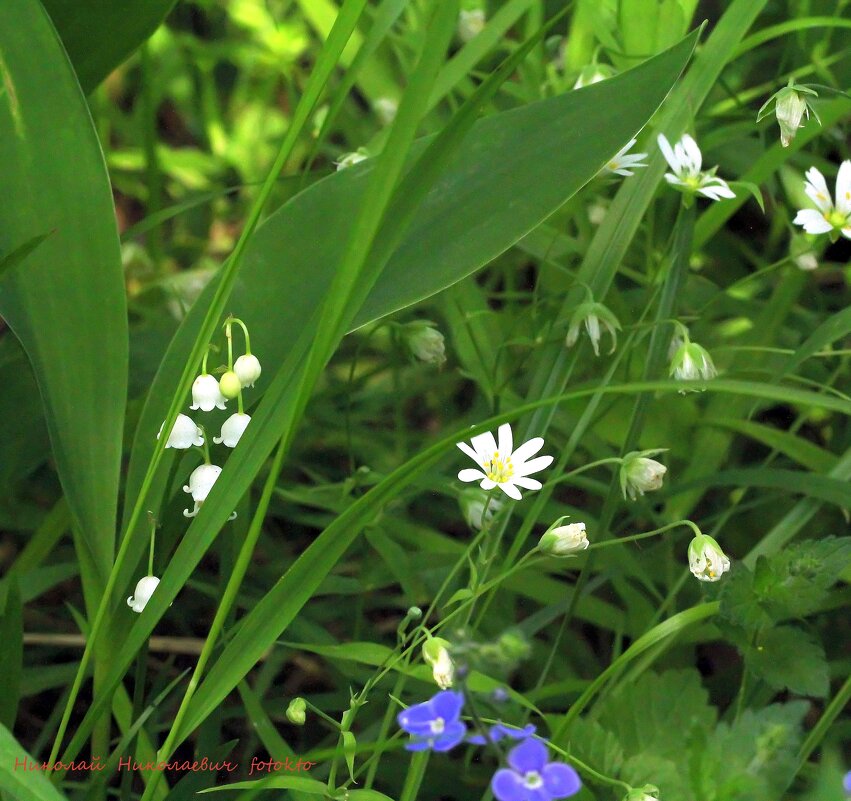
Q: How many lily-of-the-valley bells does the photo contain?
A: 7